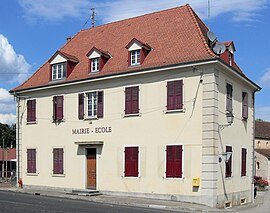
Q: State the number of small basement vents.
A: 2